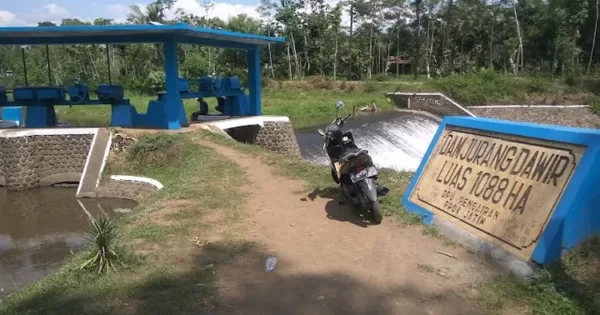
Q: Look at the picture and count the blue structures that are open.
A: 1